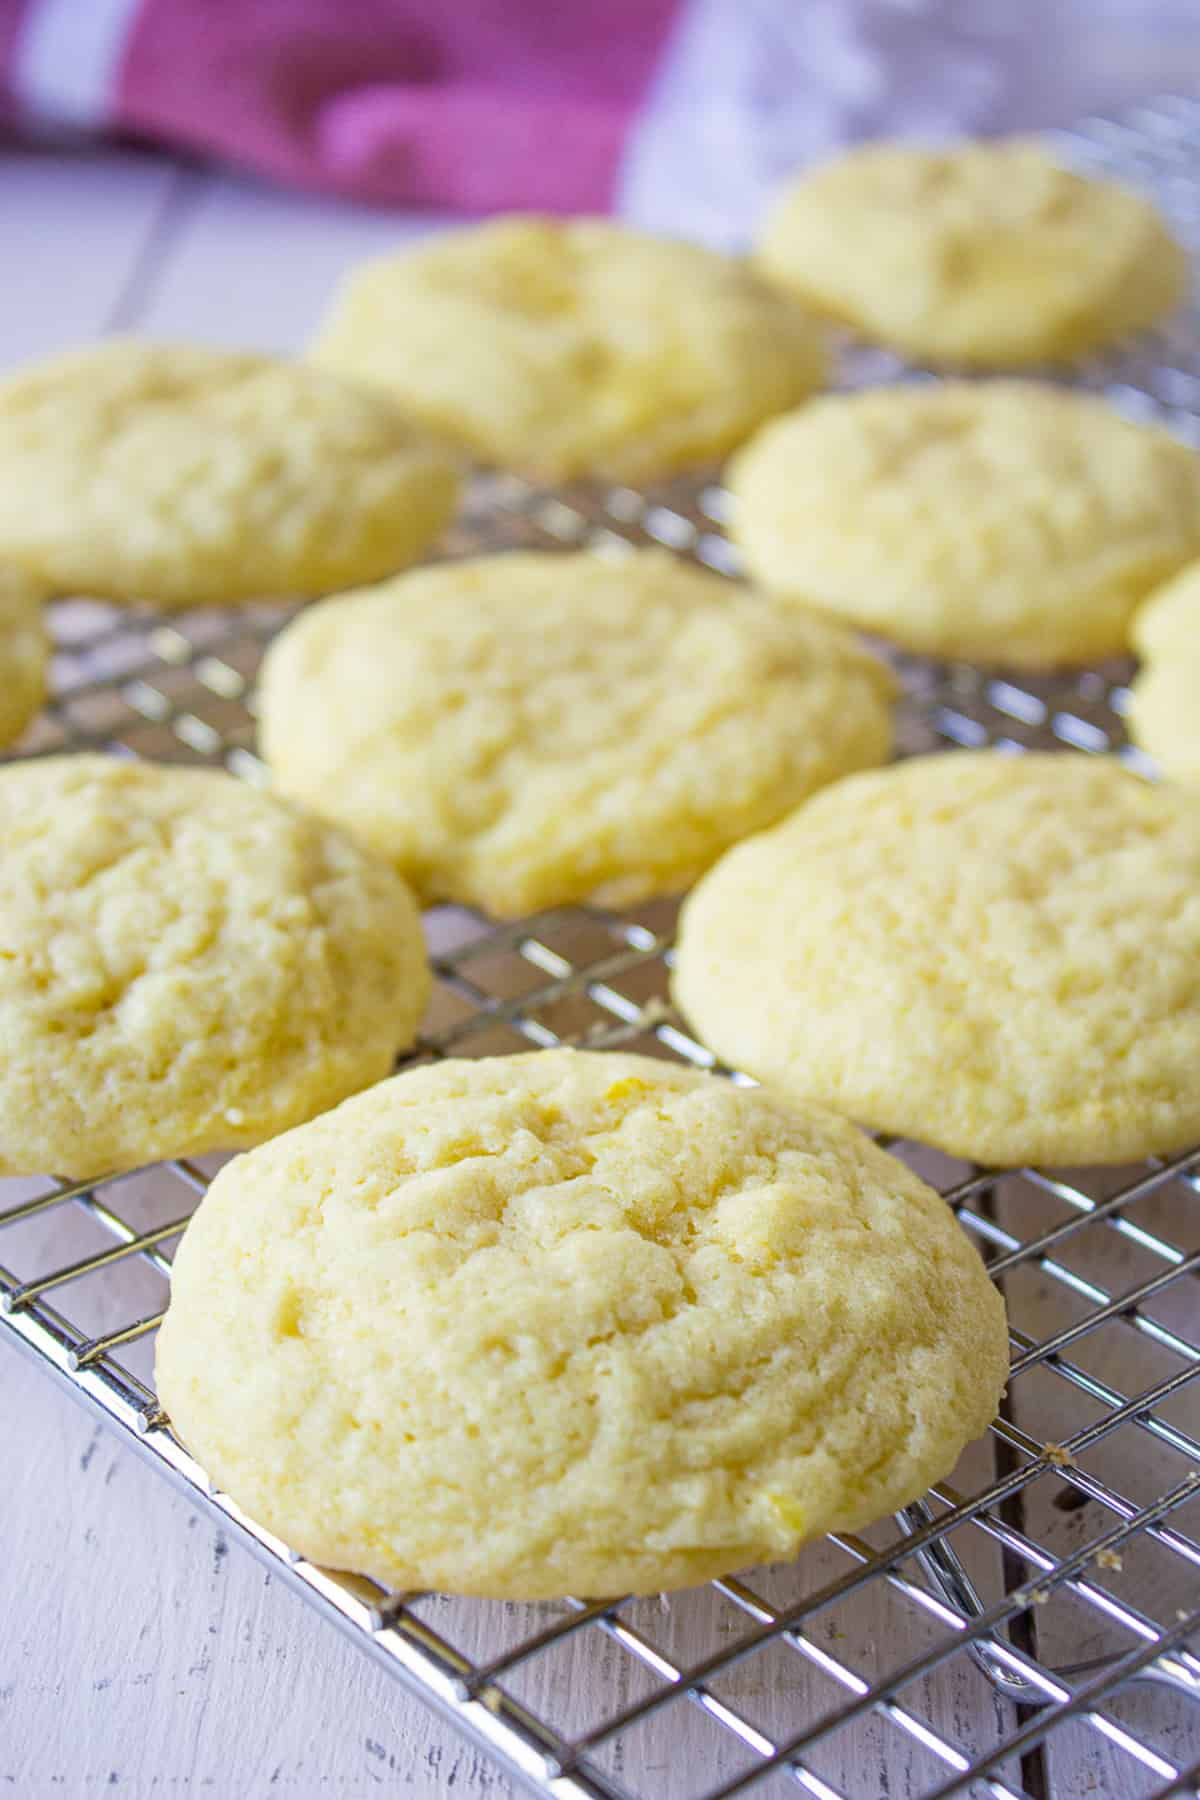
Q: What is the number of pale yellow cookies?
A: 10